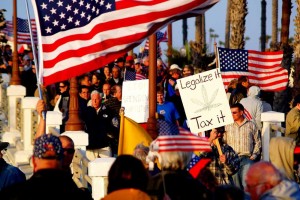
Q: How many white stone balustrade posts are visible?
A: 6